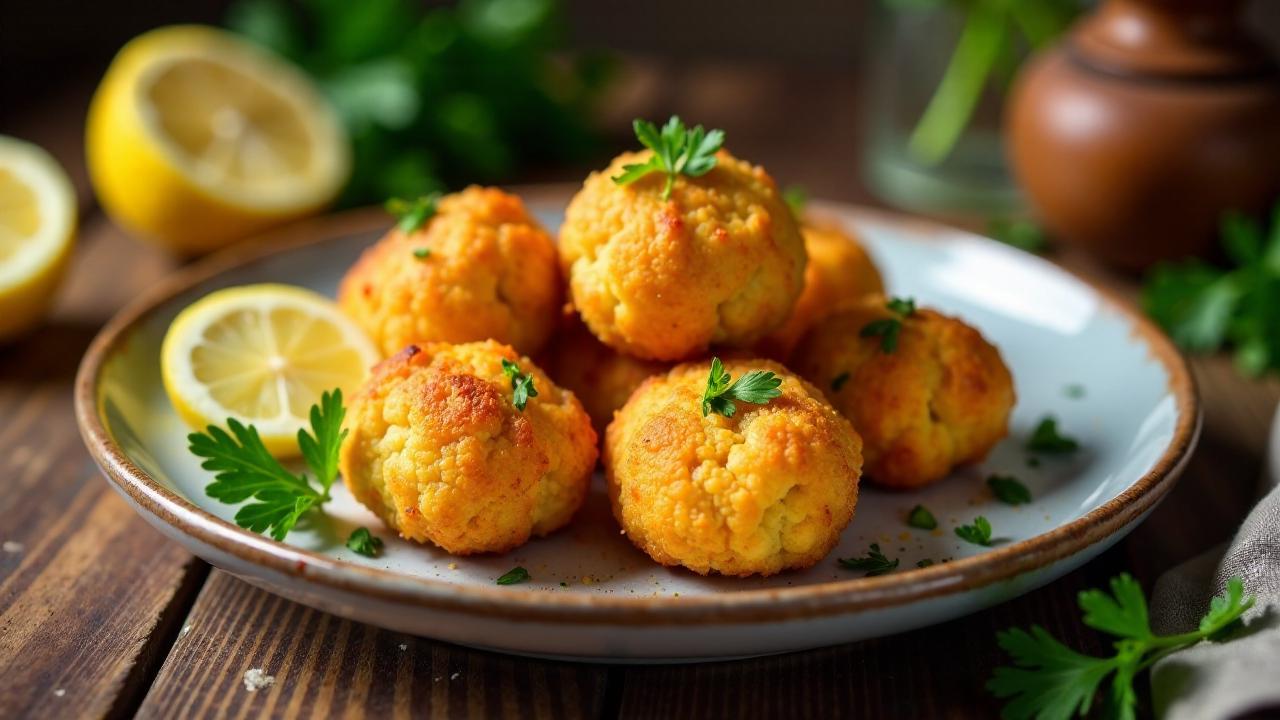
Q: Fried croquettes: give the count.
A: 7